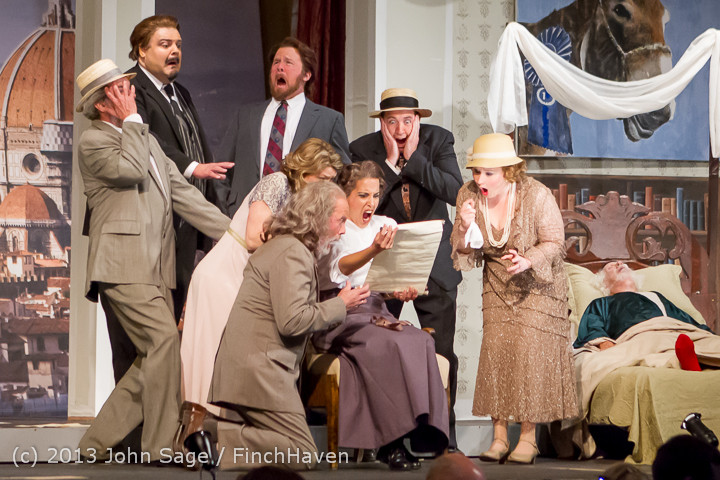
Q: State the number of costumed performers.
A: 9